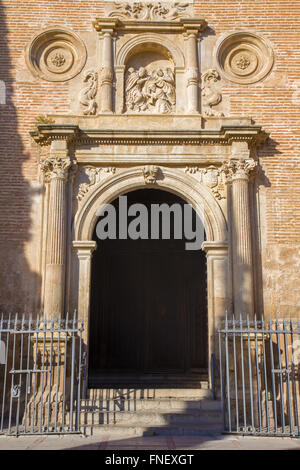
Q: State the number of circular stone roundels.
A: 2